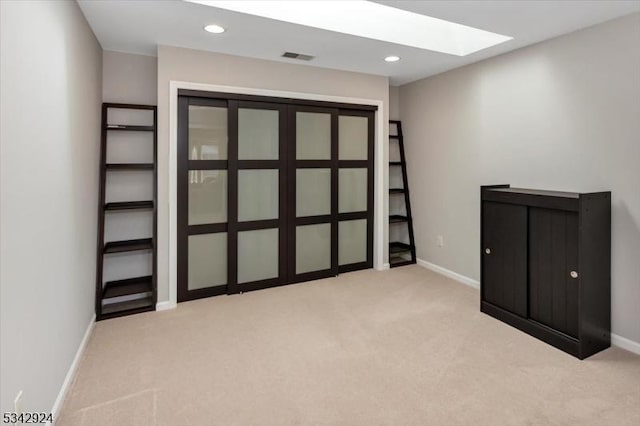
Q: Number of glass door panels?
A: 12